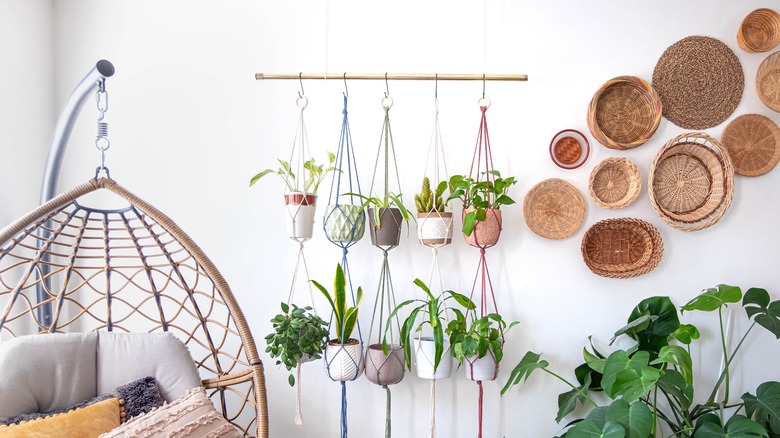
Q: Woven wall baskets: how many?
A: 10